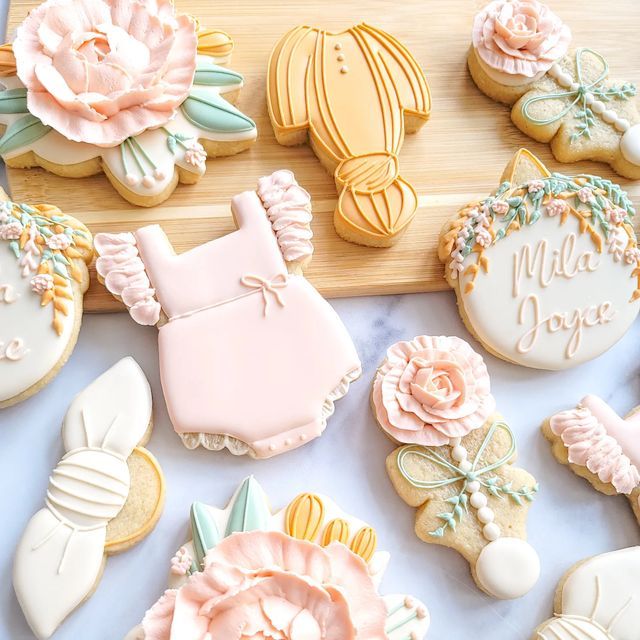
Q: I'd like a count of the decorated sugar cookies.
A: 11